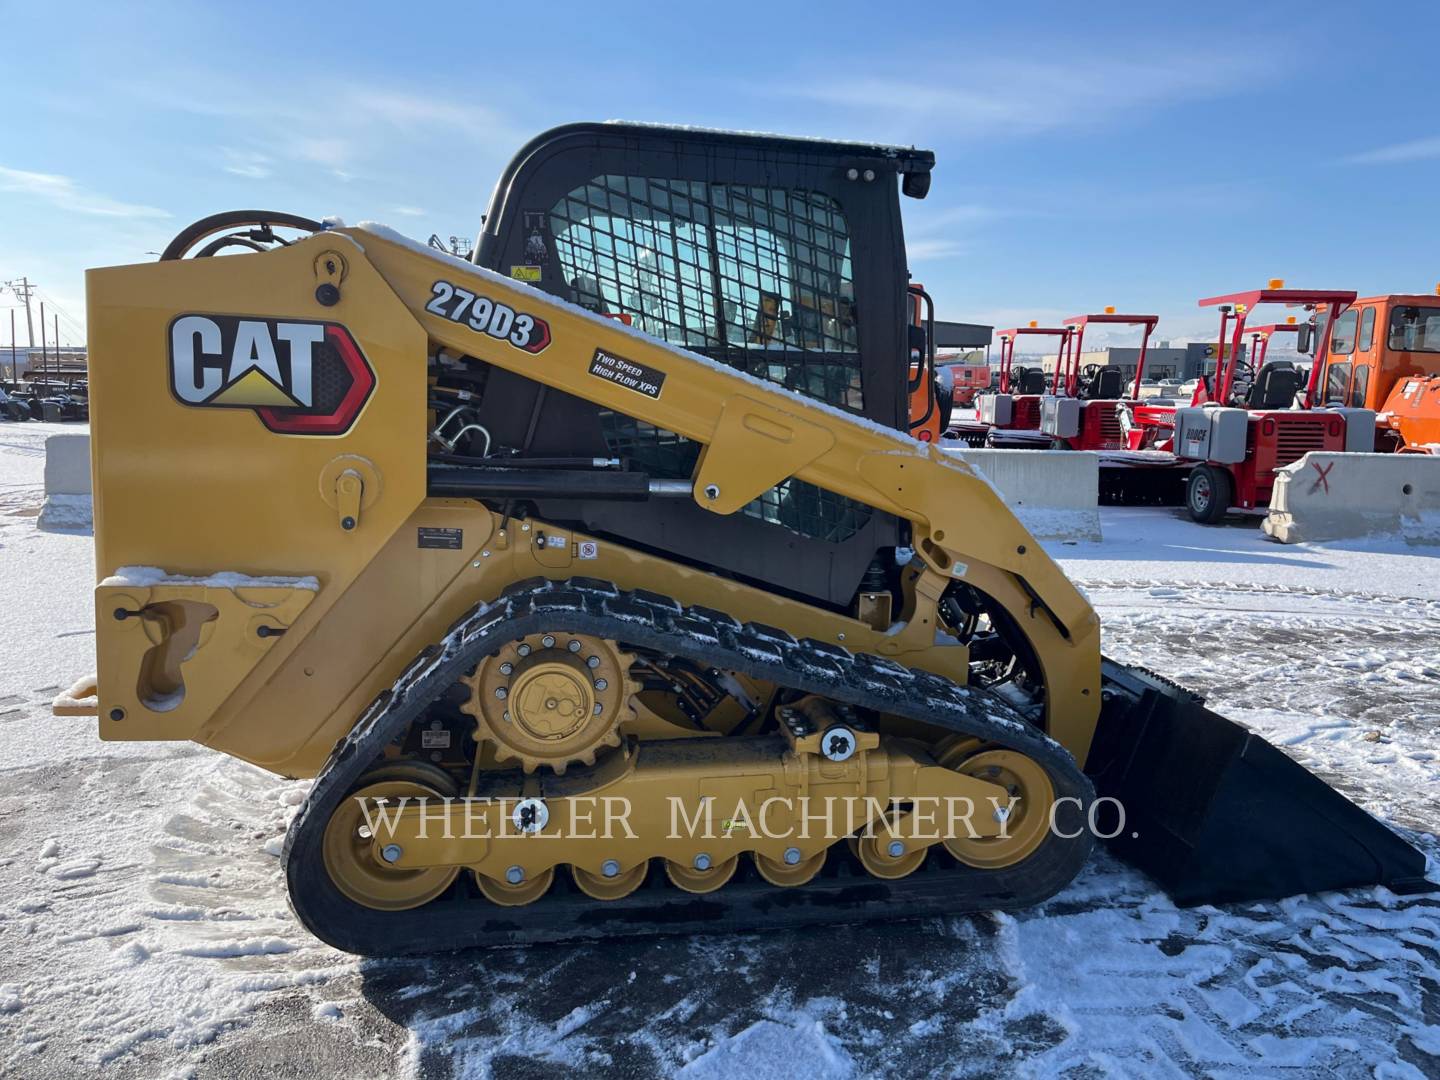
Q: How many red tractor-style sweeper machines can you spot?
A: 4